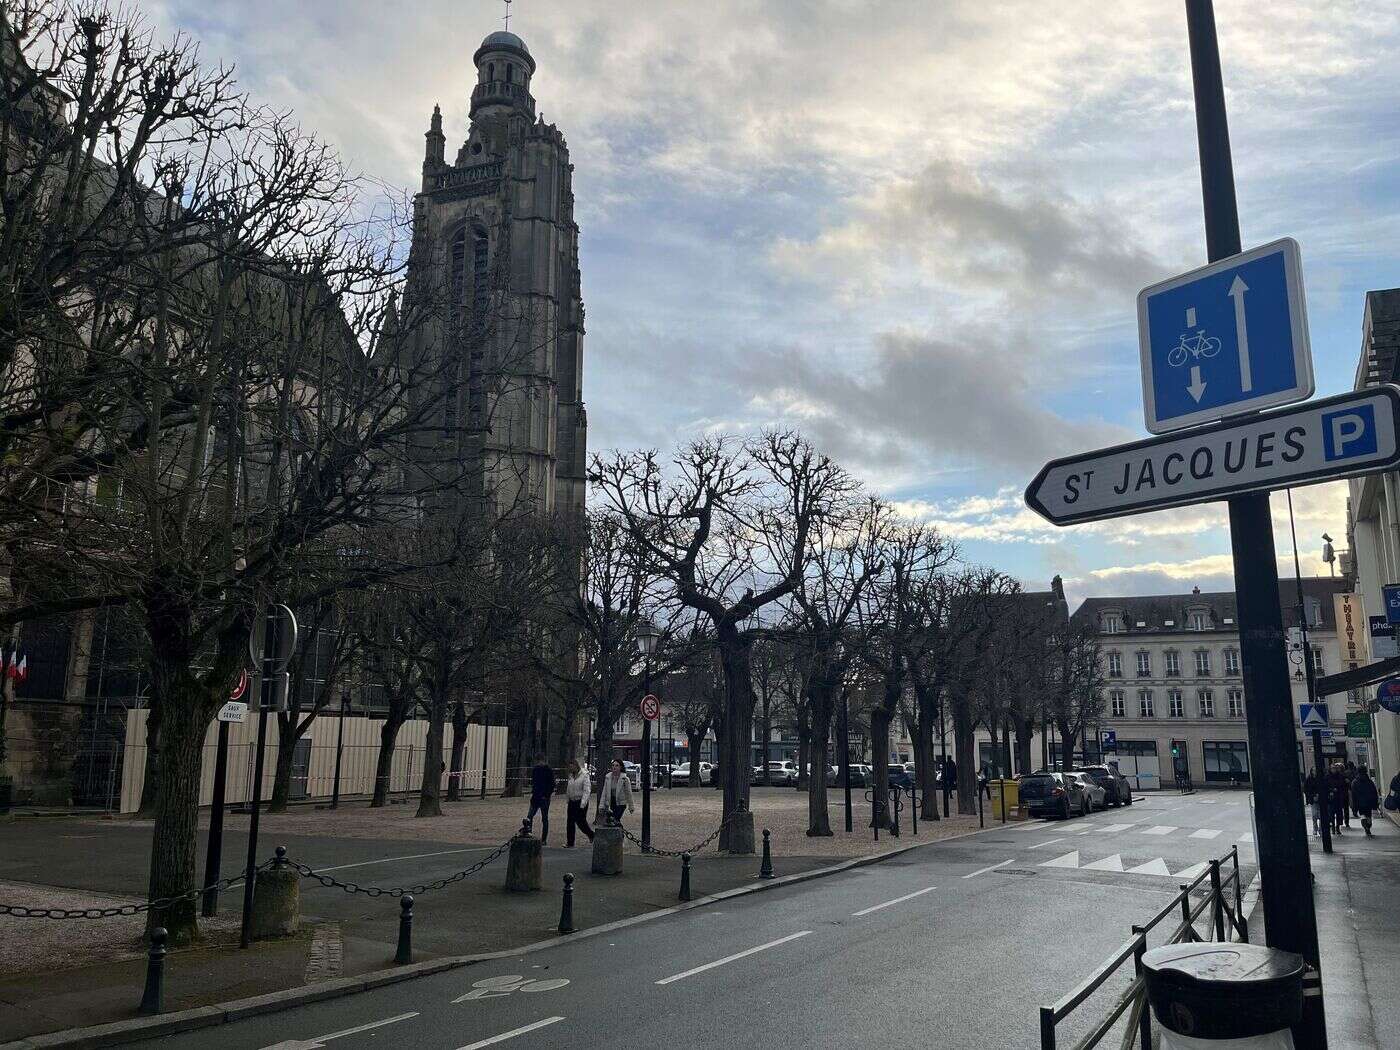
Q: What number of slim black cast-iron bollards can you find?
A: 5